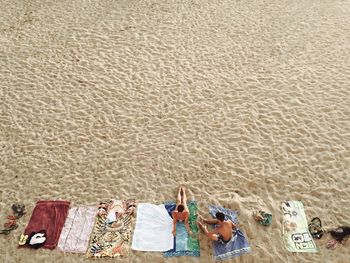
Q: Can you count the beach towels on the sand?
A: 7